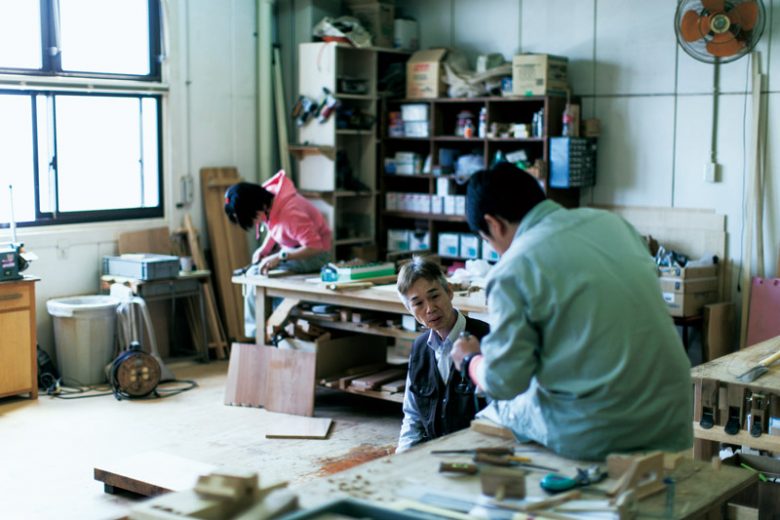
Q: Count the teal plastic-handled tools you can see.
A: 1